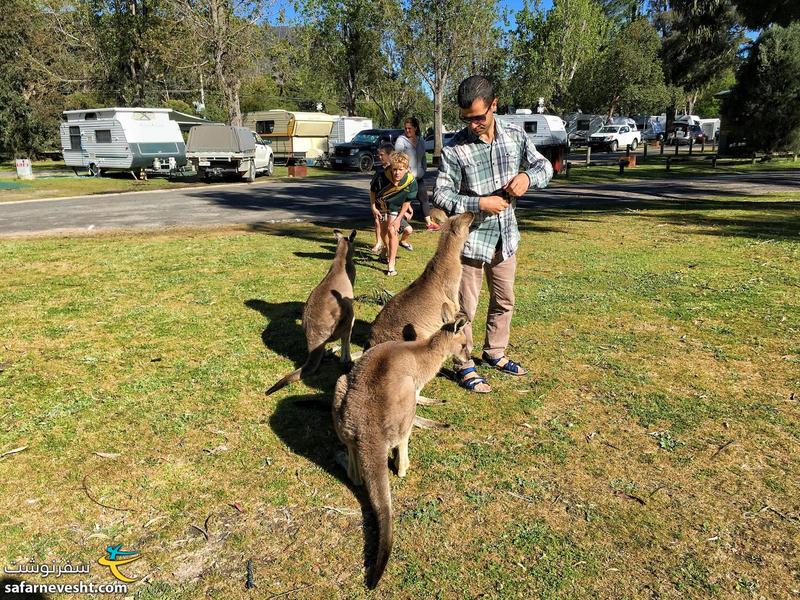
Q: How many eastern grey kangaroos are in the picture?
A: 3